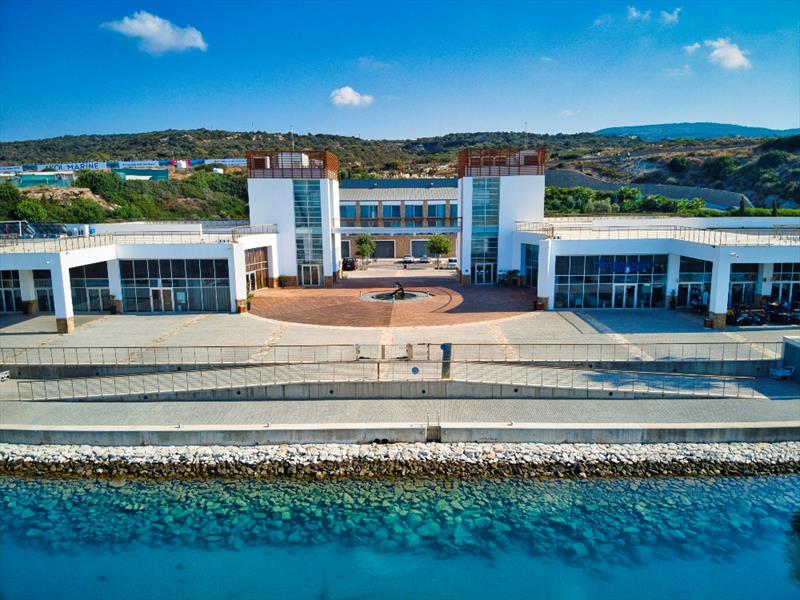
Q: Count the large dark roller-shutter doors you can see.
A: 3